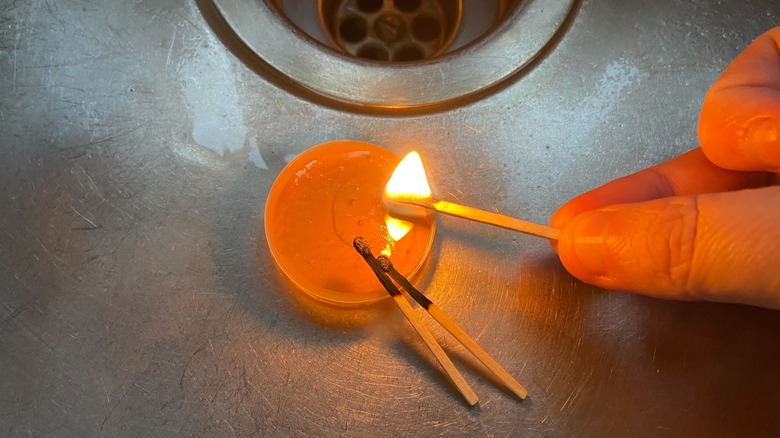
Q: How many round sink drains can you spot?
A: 1